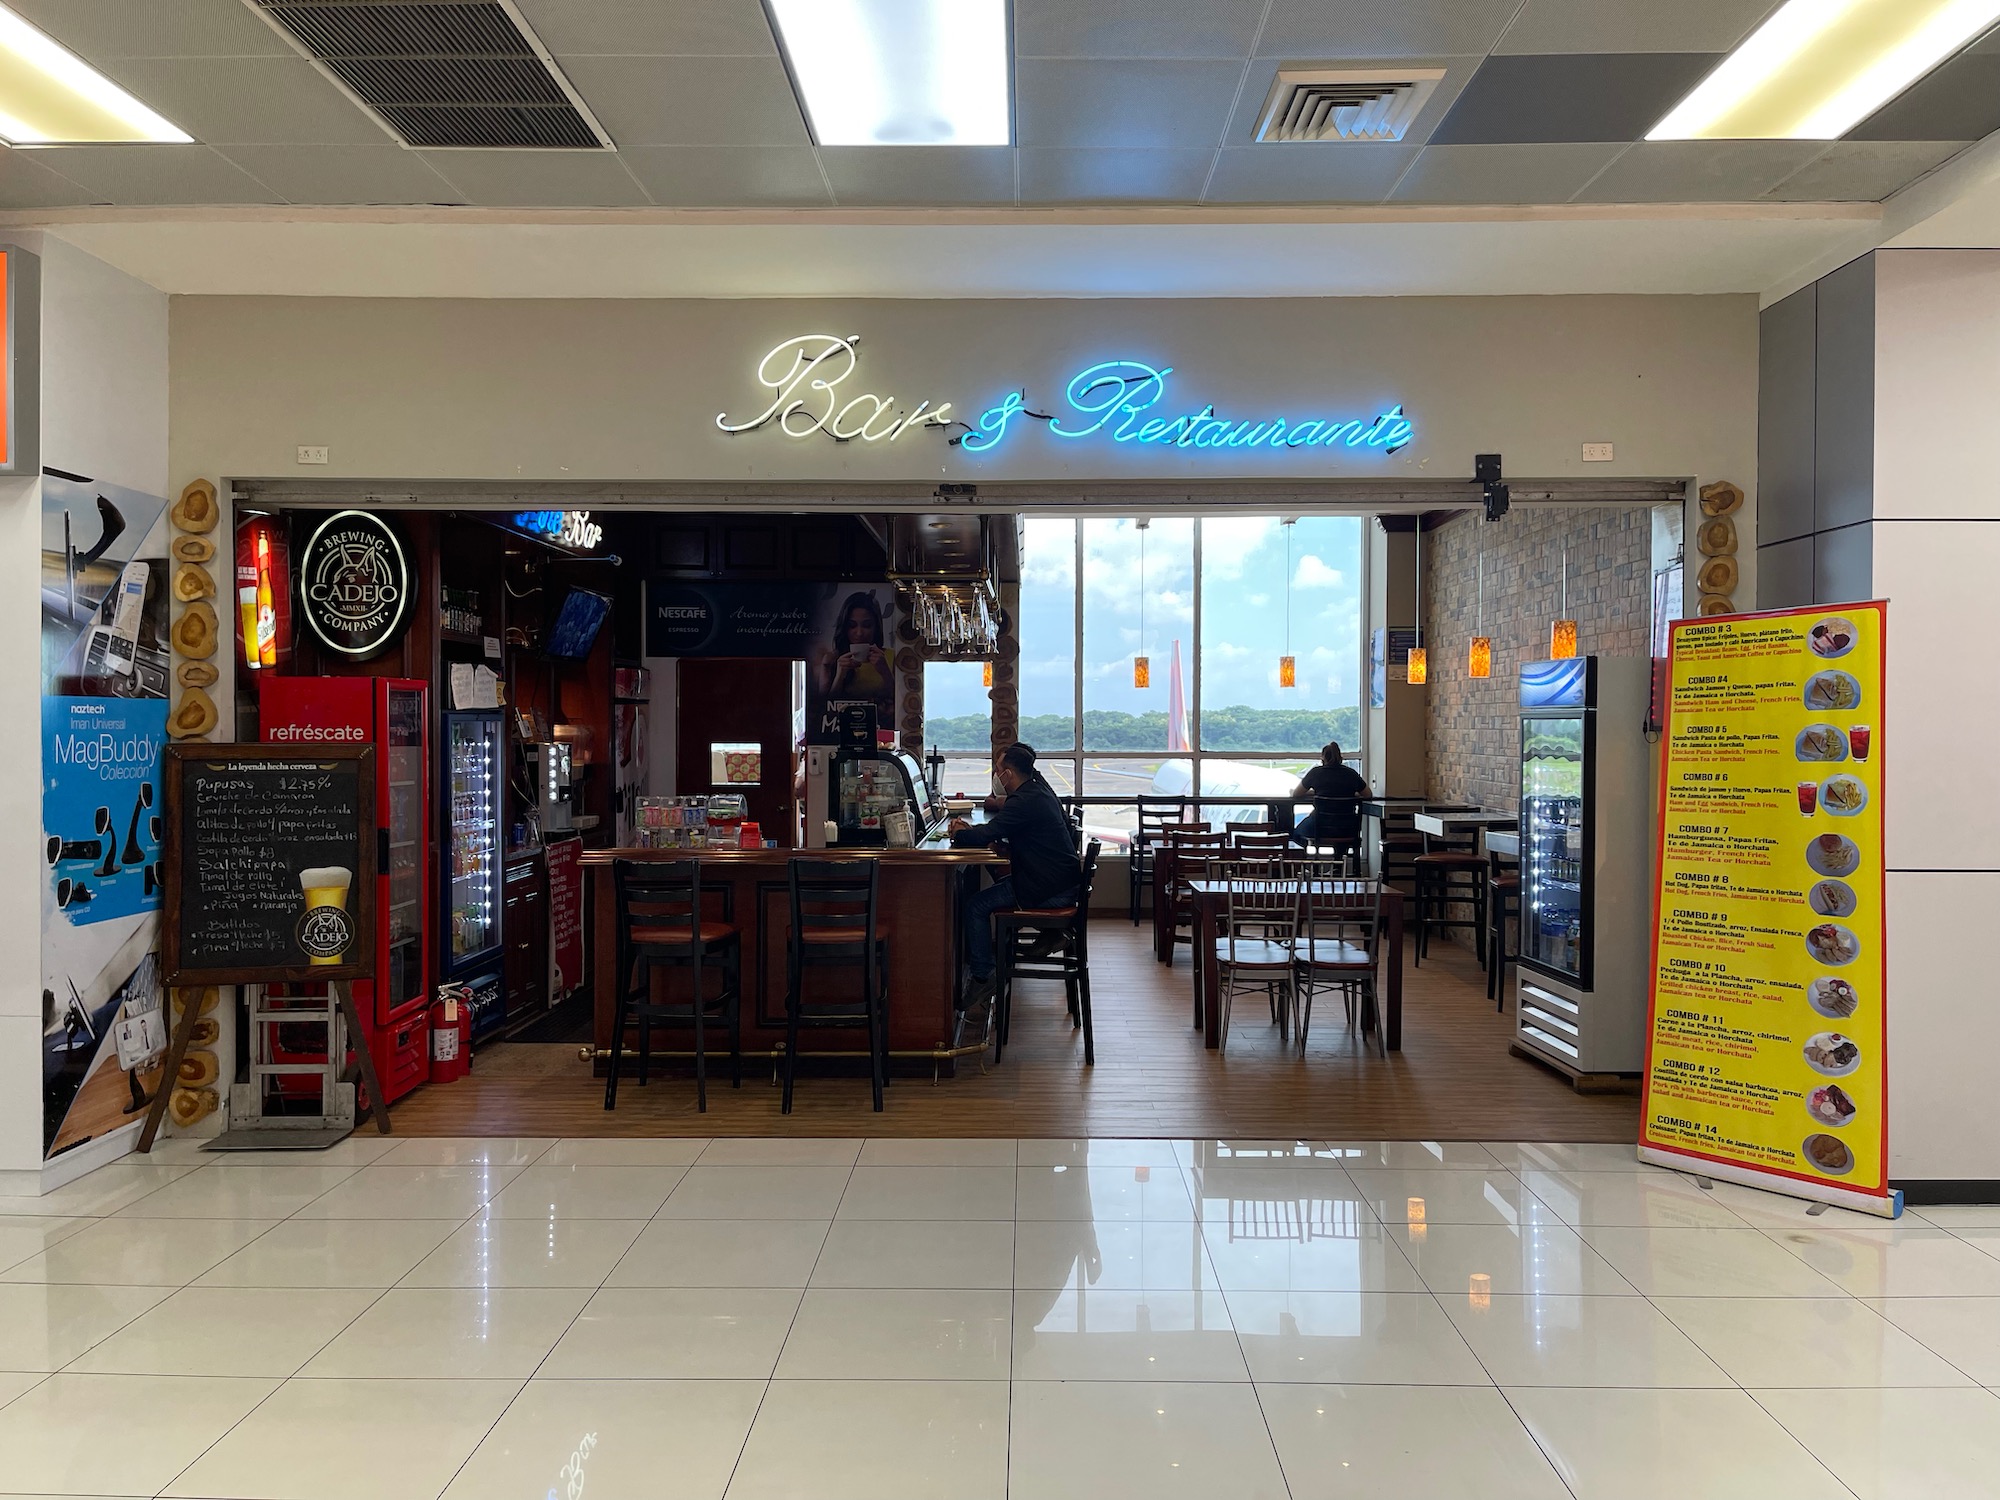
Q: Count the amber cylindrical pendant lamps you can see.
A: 6